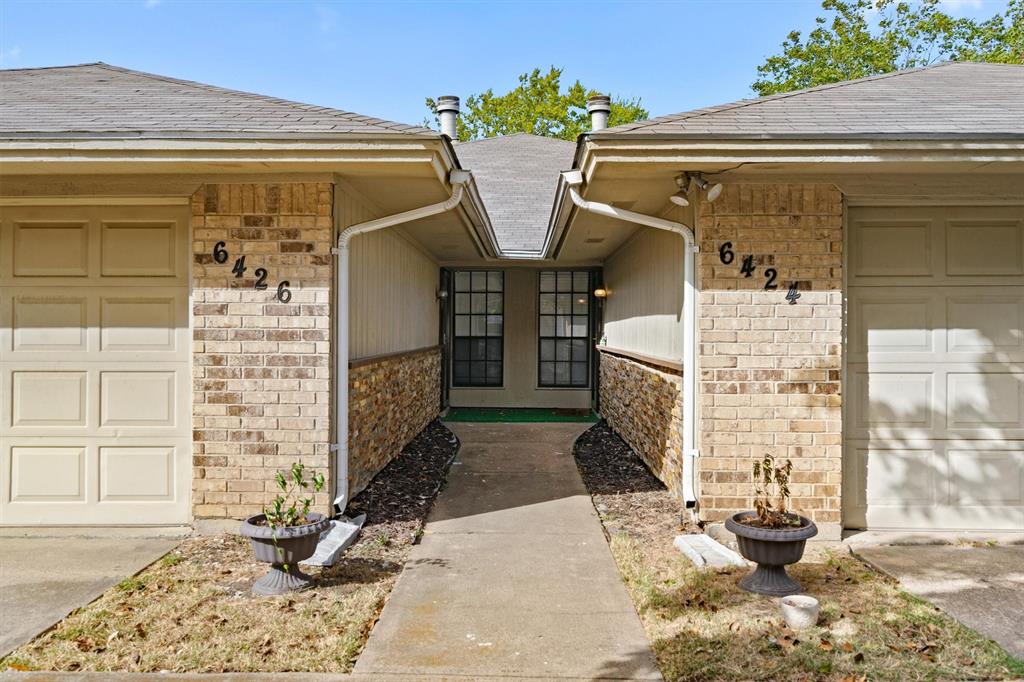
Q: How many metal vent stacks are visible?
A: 2